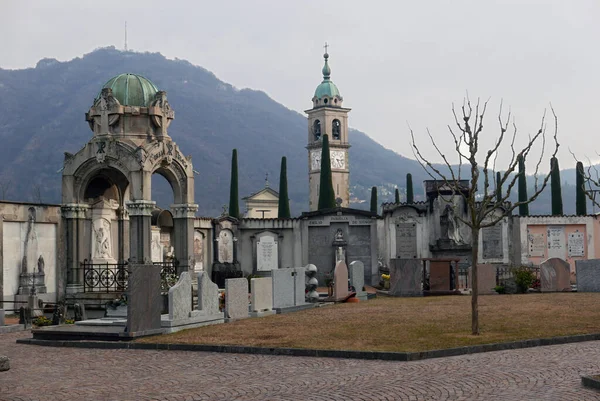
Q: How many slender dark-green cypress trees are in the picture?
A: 10